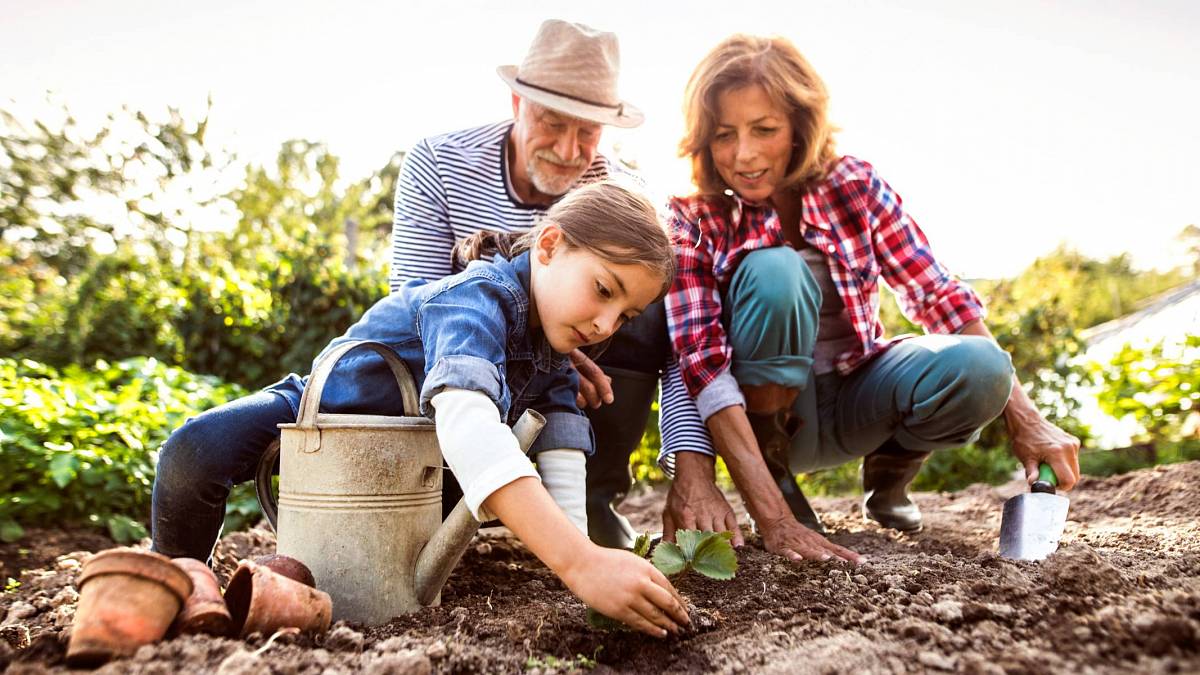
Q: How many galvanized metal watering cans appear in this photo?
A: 1